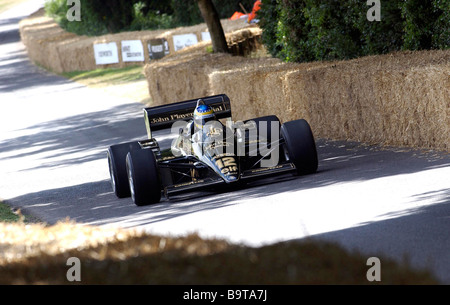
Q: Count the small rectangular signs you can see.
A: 5